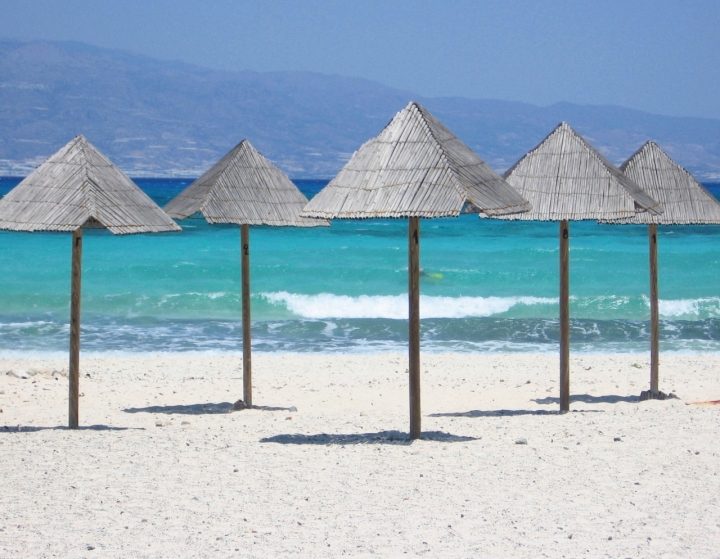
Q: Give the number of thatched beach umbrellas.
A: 5